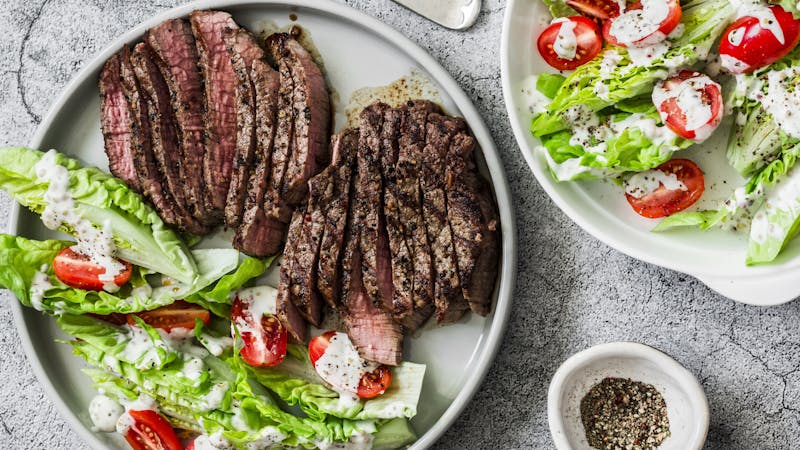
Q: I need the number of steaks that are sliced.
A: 2